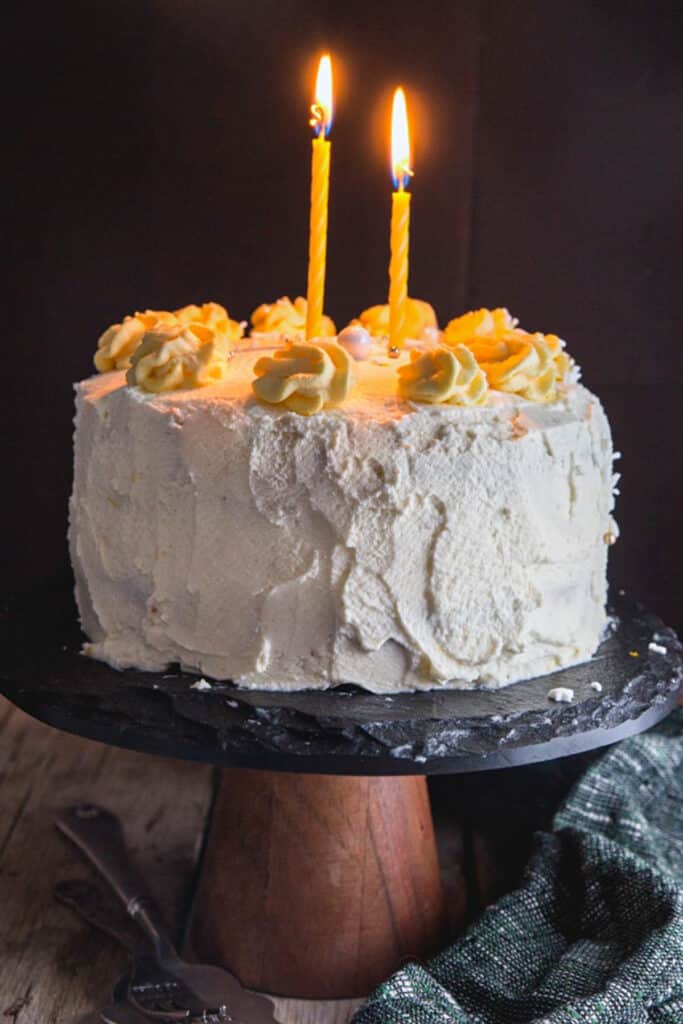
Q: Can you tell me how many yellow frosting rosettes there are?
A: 9